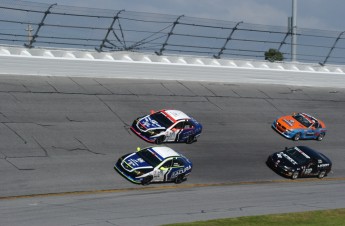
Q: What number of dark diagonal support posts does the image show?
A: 6